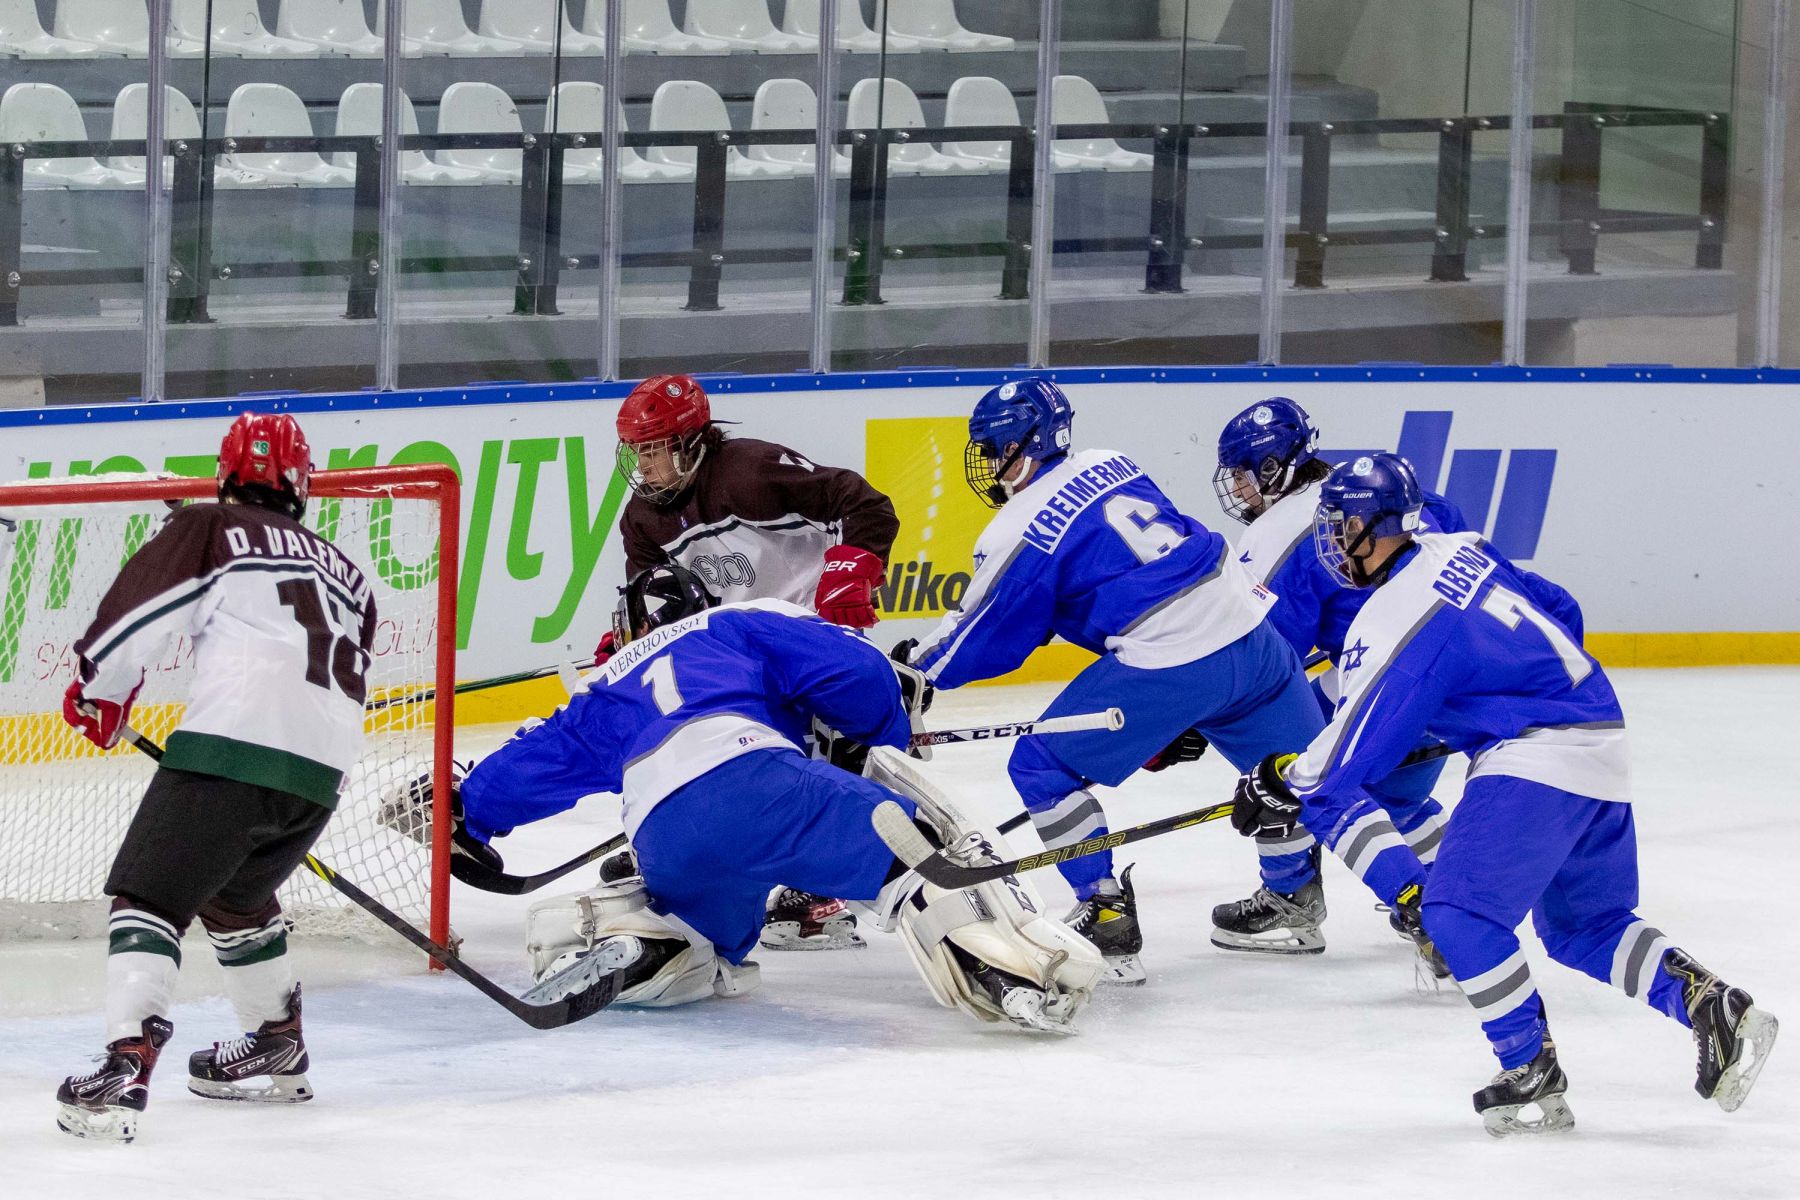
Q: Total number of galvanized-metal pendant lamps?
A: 0